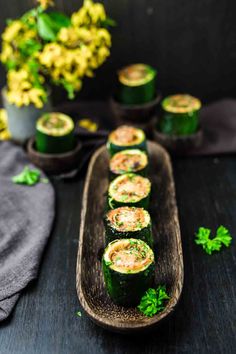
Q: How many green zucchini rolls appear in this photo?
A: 8